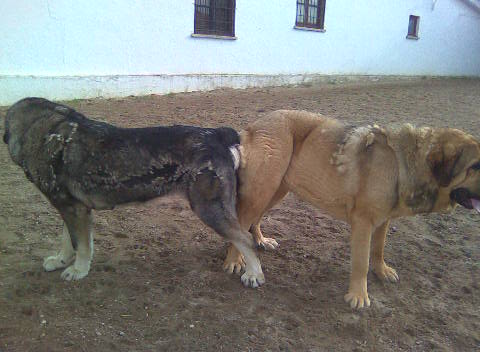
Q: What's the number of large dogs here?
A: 2